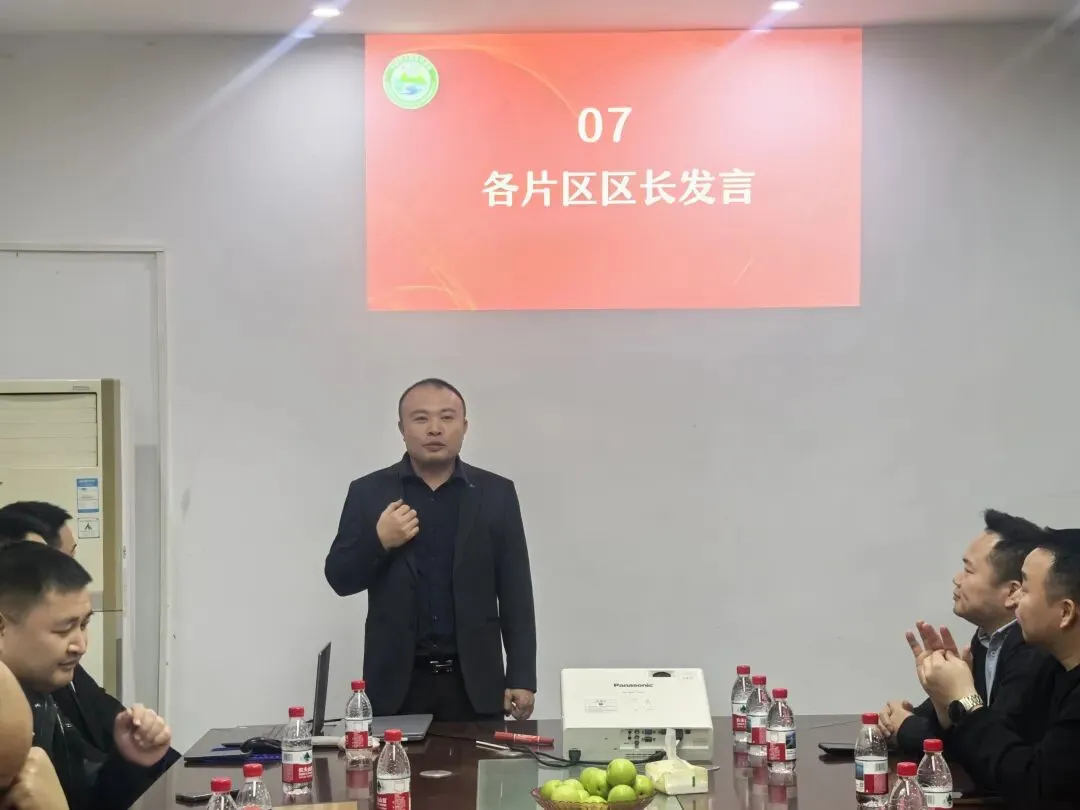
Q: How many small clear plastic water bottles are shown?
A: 11